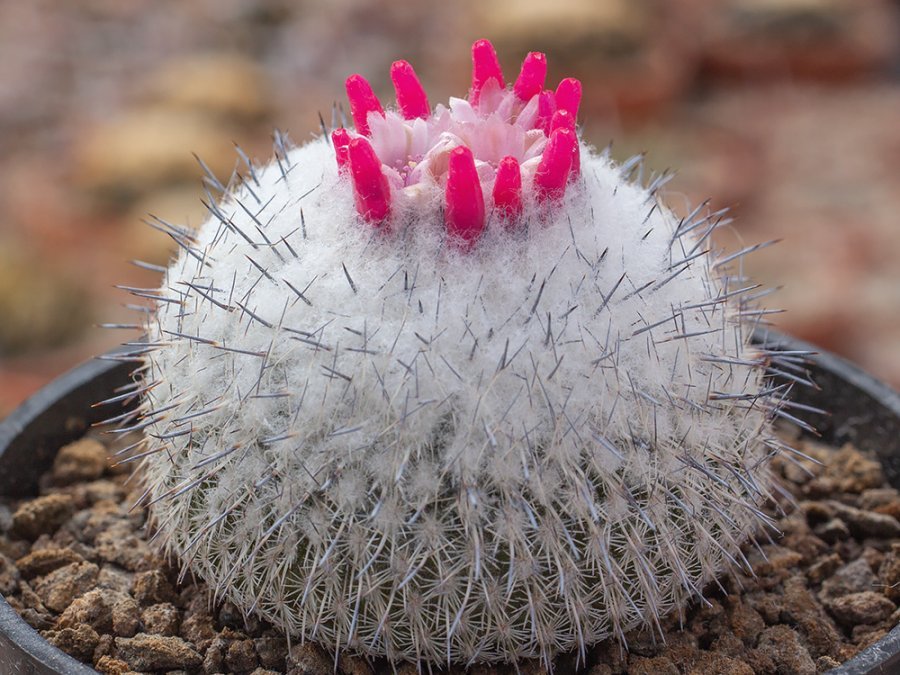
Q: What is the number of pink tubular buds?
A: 12